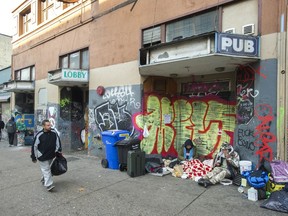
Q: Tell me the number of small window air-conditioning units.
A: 2